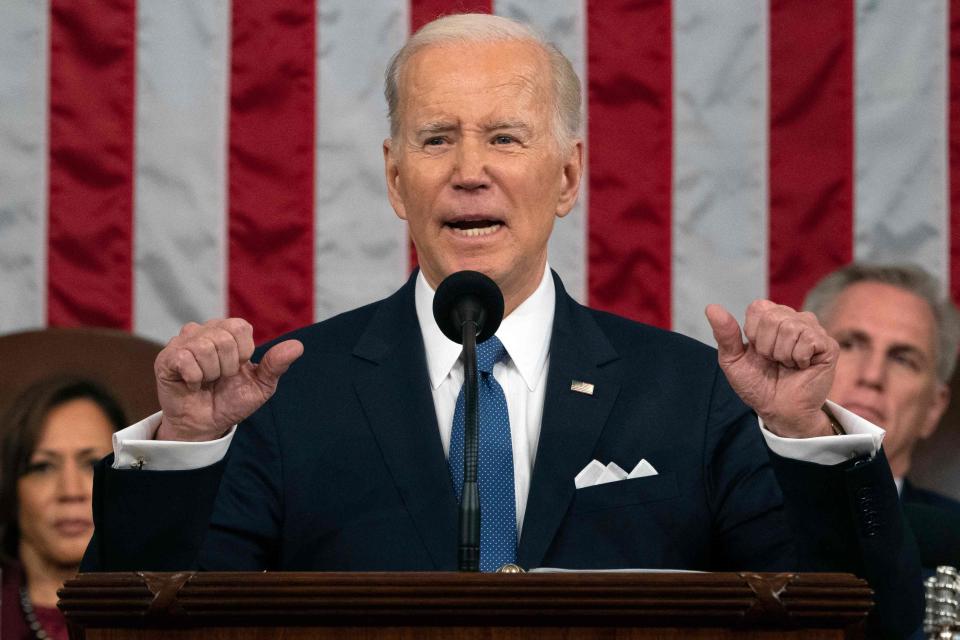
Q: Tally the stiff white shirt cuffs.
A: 2